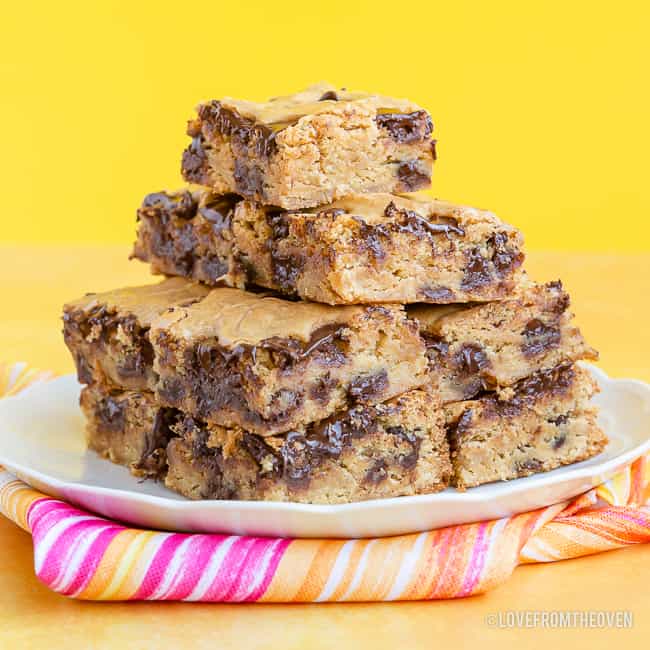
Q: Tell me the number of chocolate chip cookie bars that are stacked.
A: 9